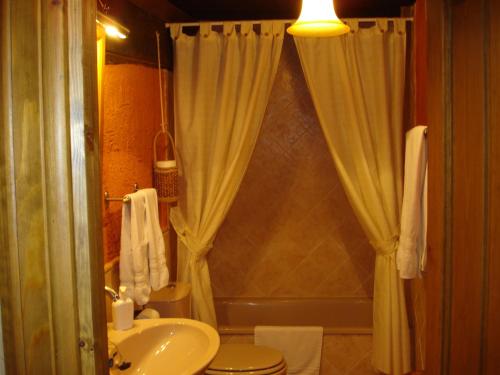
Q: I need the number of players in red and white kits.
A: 0